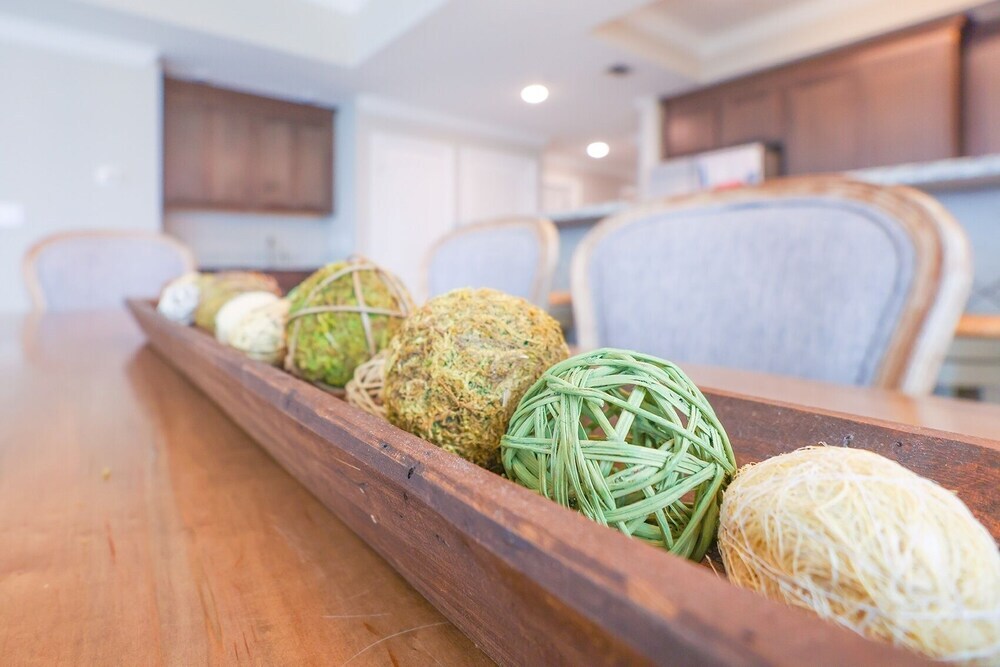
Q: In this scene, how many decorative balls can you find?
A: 8